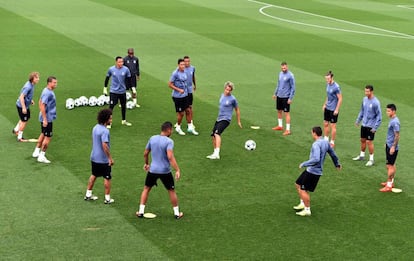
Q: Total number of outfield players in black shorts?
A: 12